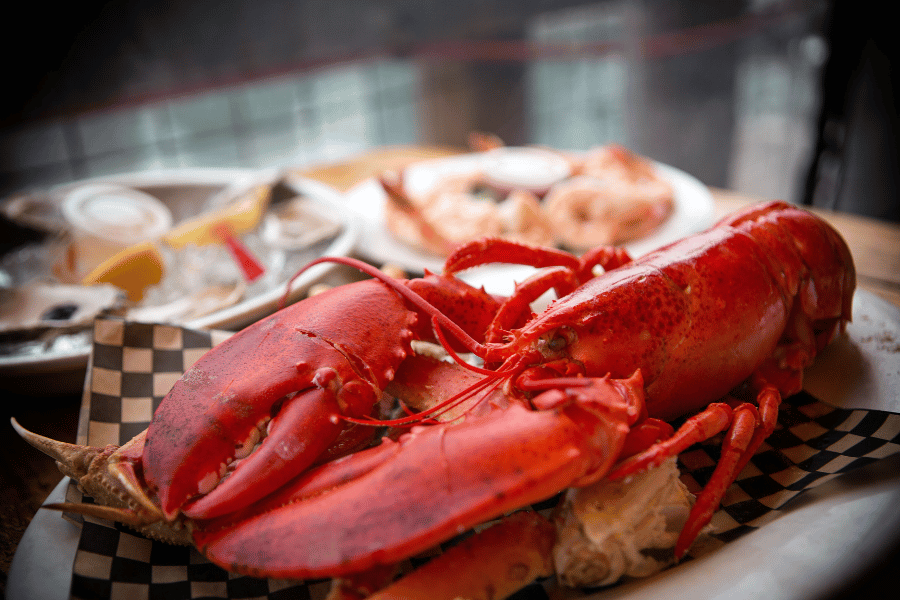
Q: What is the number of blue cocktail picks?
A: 0